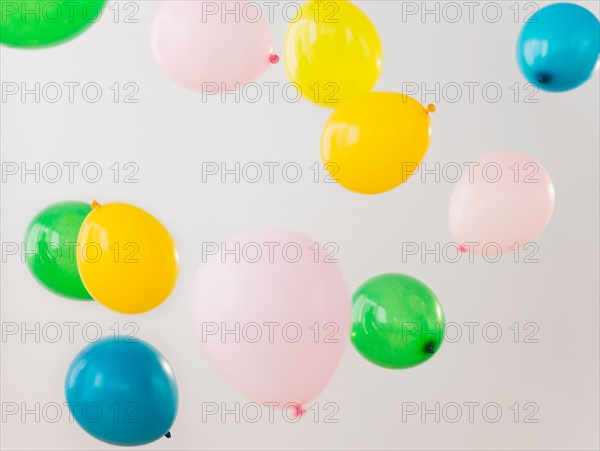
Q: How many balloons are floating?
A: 11